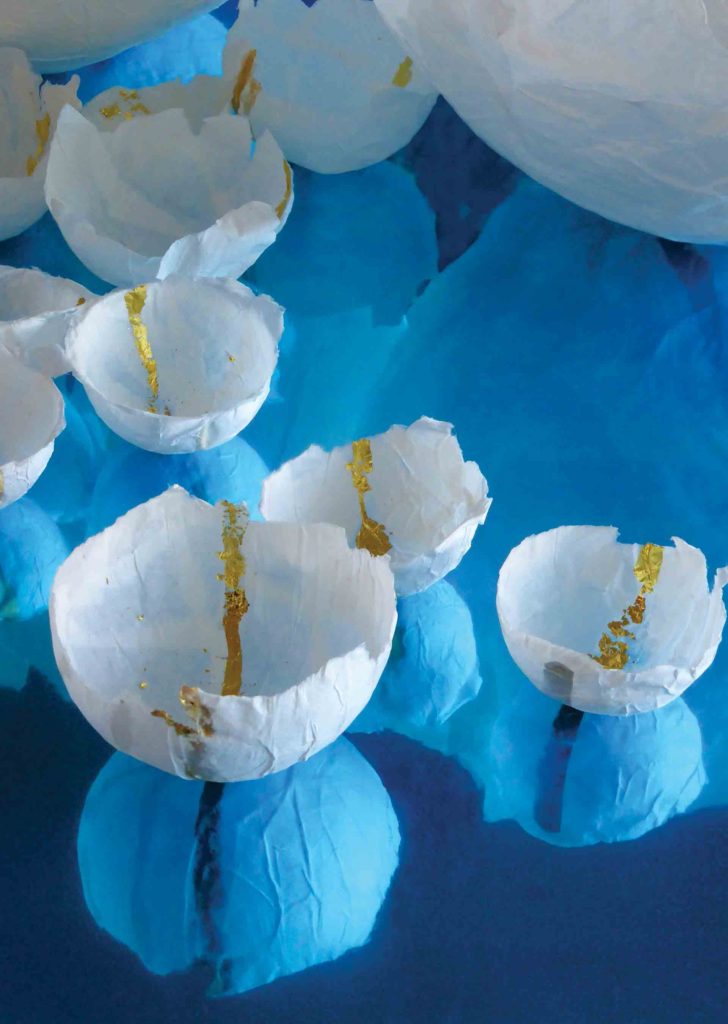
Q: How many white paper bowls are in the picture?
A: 12